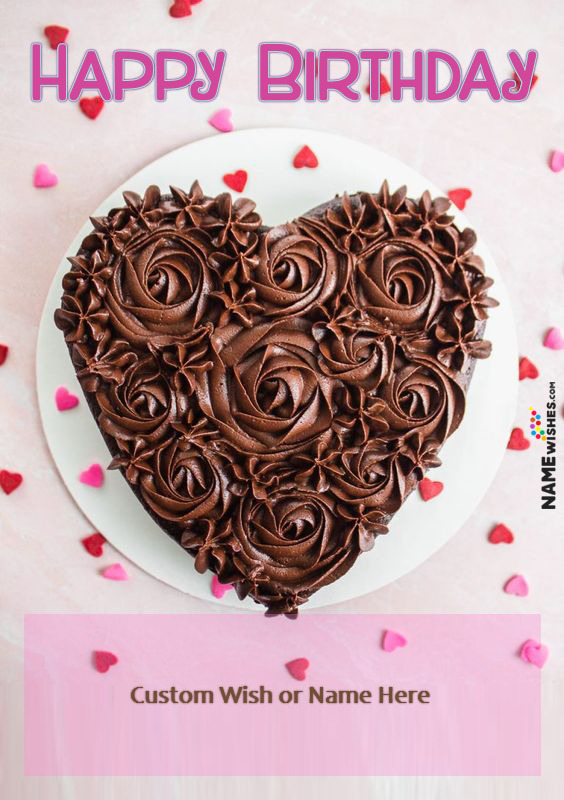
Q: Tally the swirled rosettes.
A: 10